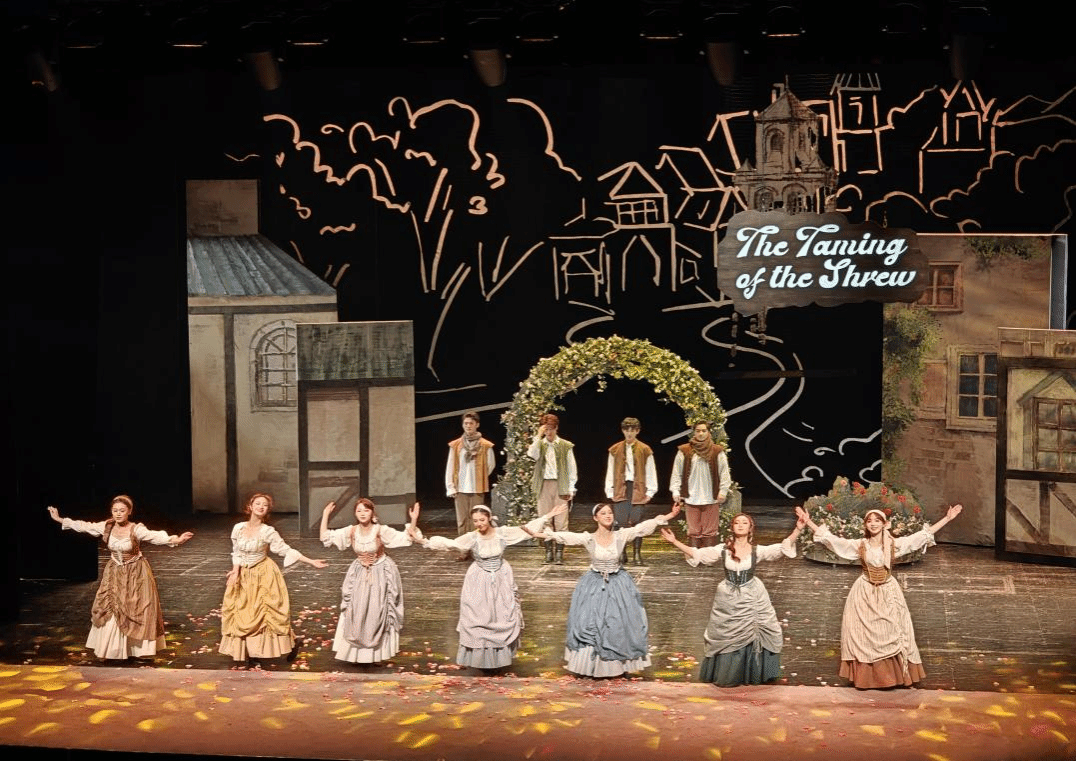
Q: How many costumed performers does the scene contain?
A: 11